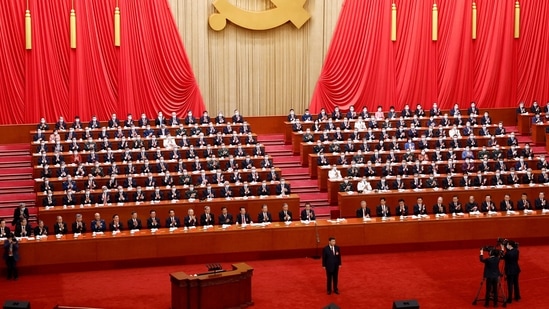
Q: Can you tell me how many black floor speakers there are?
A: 3